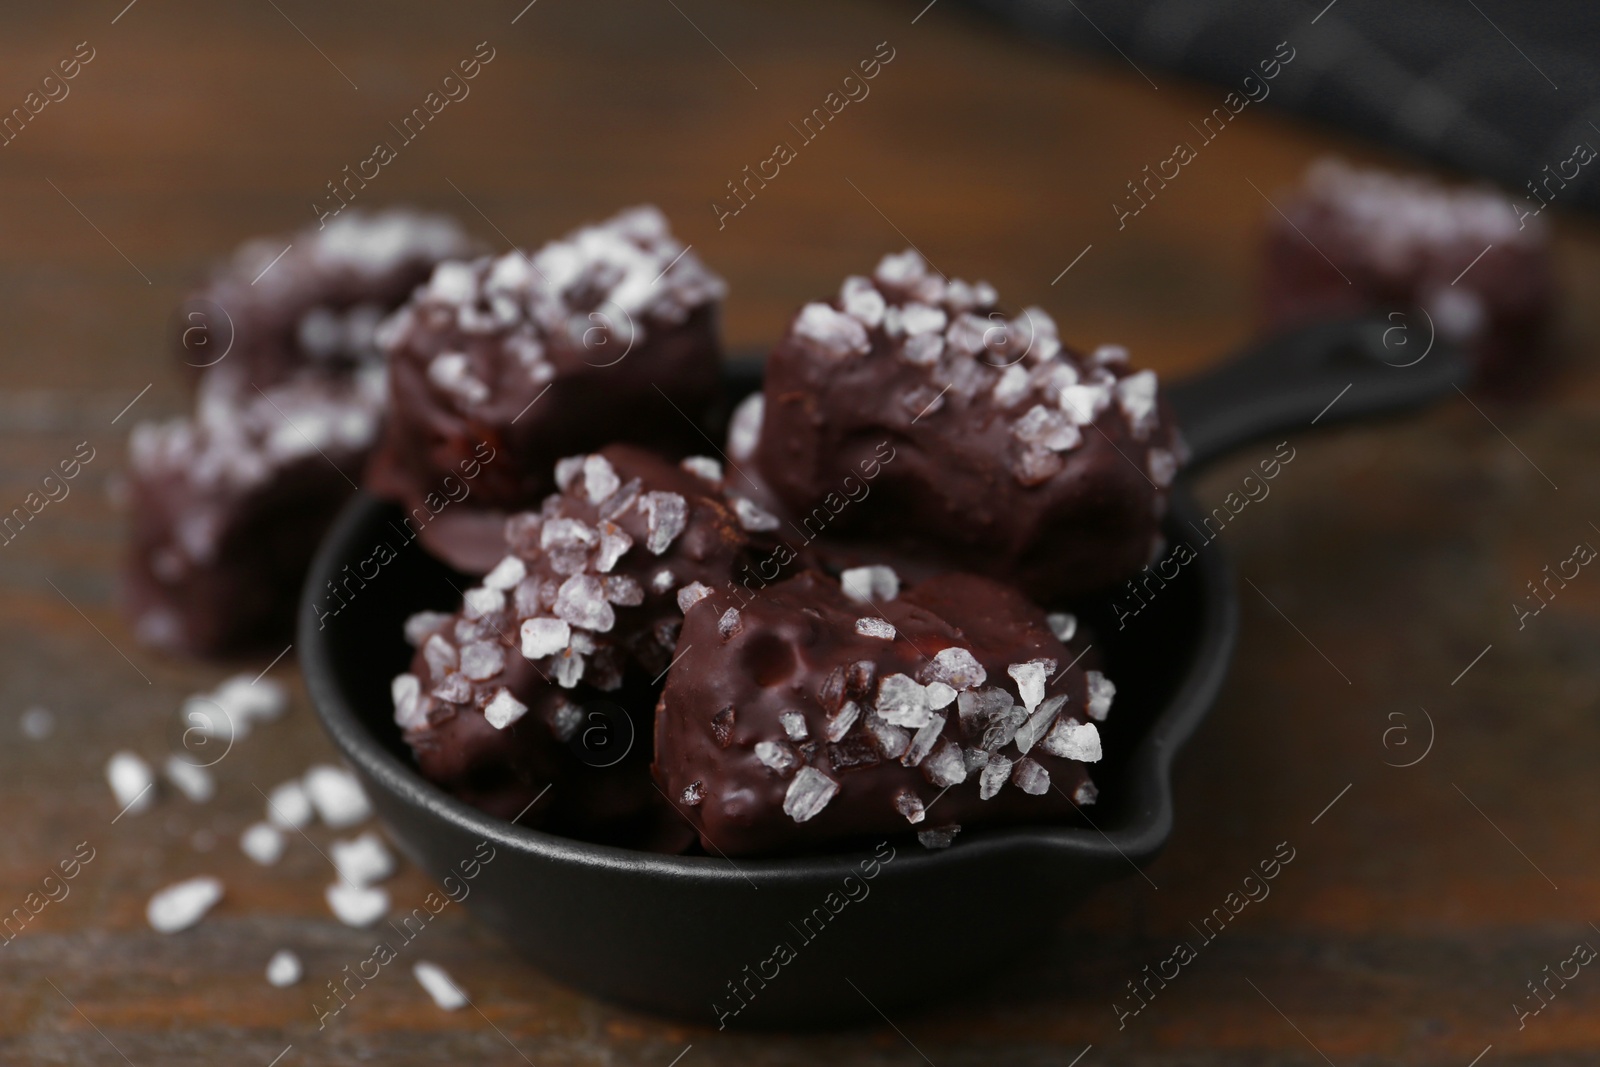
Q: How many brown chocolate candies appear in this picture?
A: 7